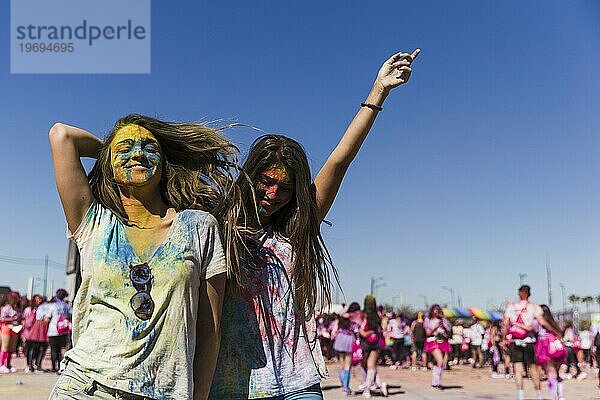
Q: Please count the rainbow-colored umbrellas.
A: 2